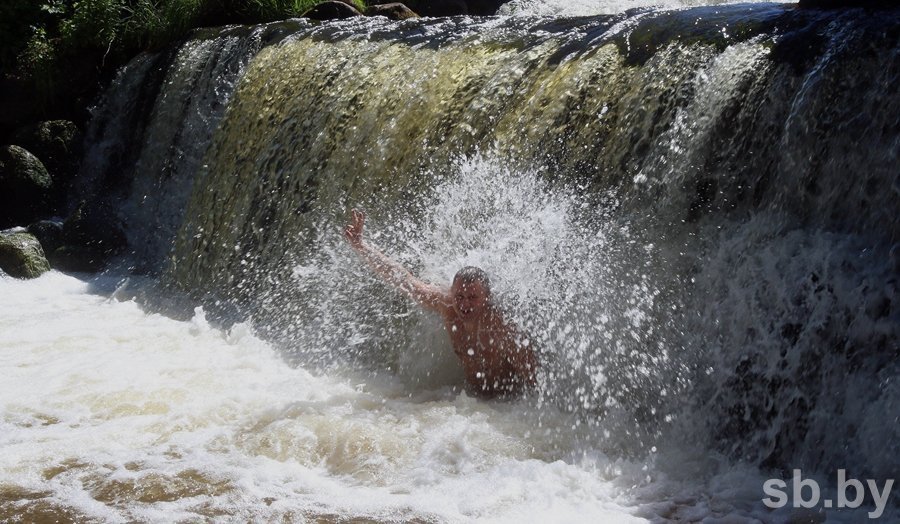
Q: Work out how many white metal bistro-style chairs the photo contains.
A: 0